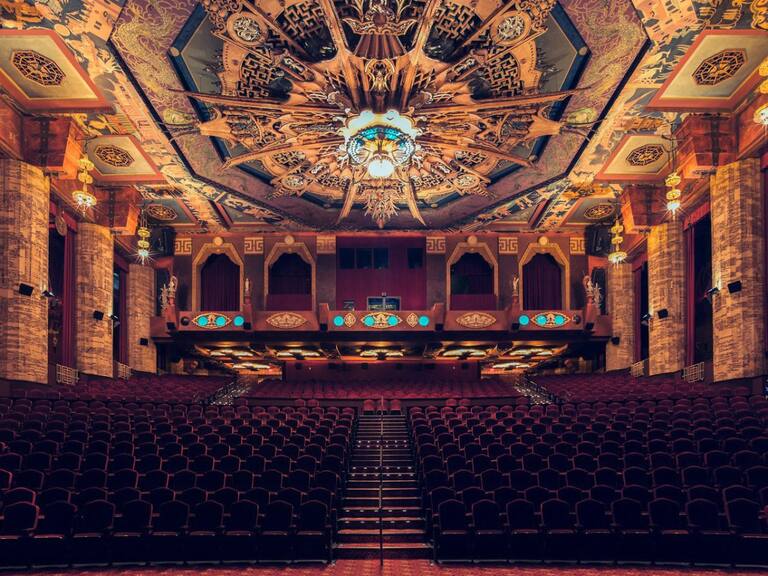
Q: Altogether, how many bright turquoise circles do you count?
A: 10